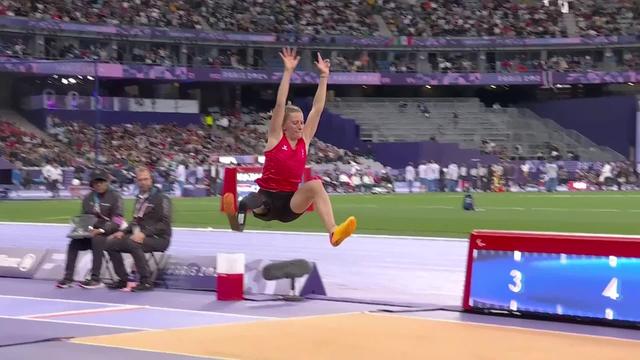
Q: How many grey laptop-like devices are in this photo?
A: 1